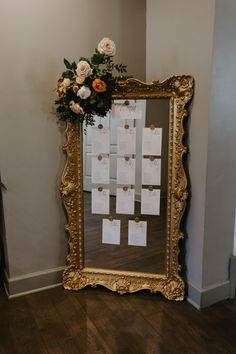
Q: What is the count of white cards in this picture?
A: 12